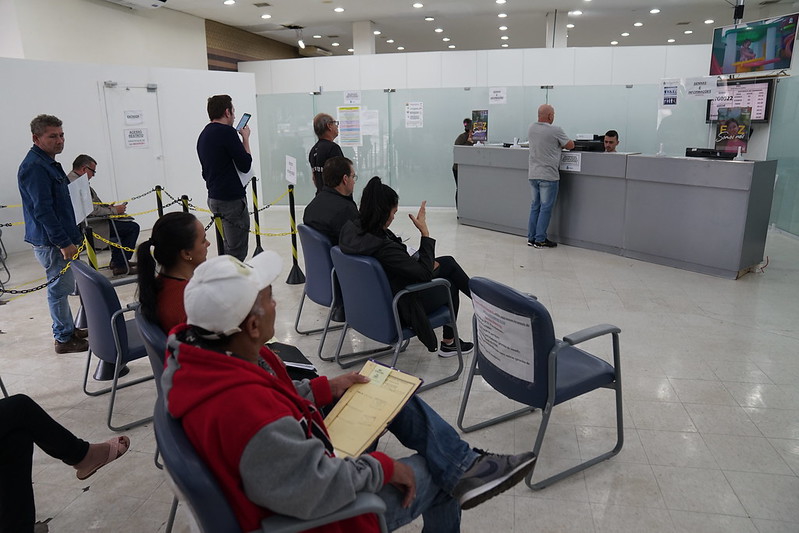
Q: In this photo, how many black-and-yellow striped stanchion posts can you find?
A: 6